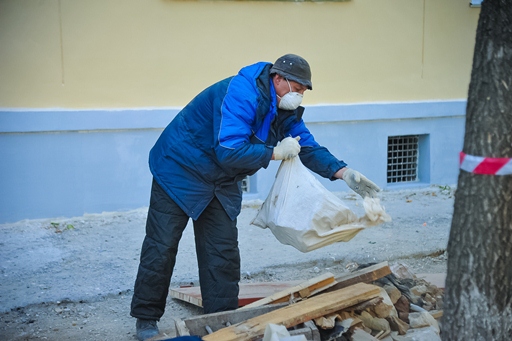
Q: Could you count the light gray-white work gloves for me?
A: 2